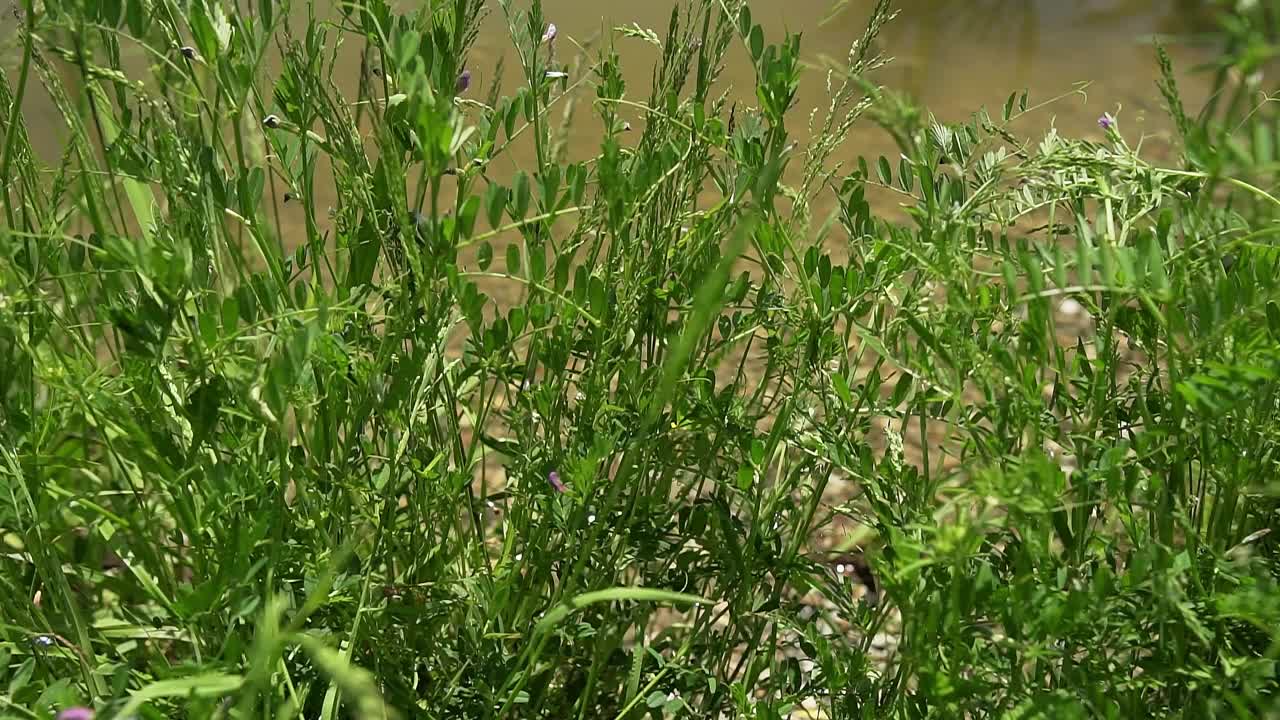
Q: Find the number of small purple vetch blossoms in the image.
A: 5